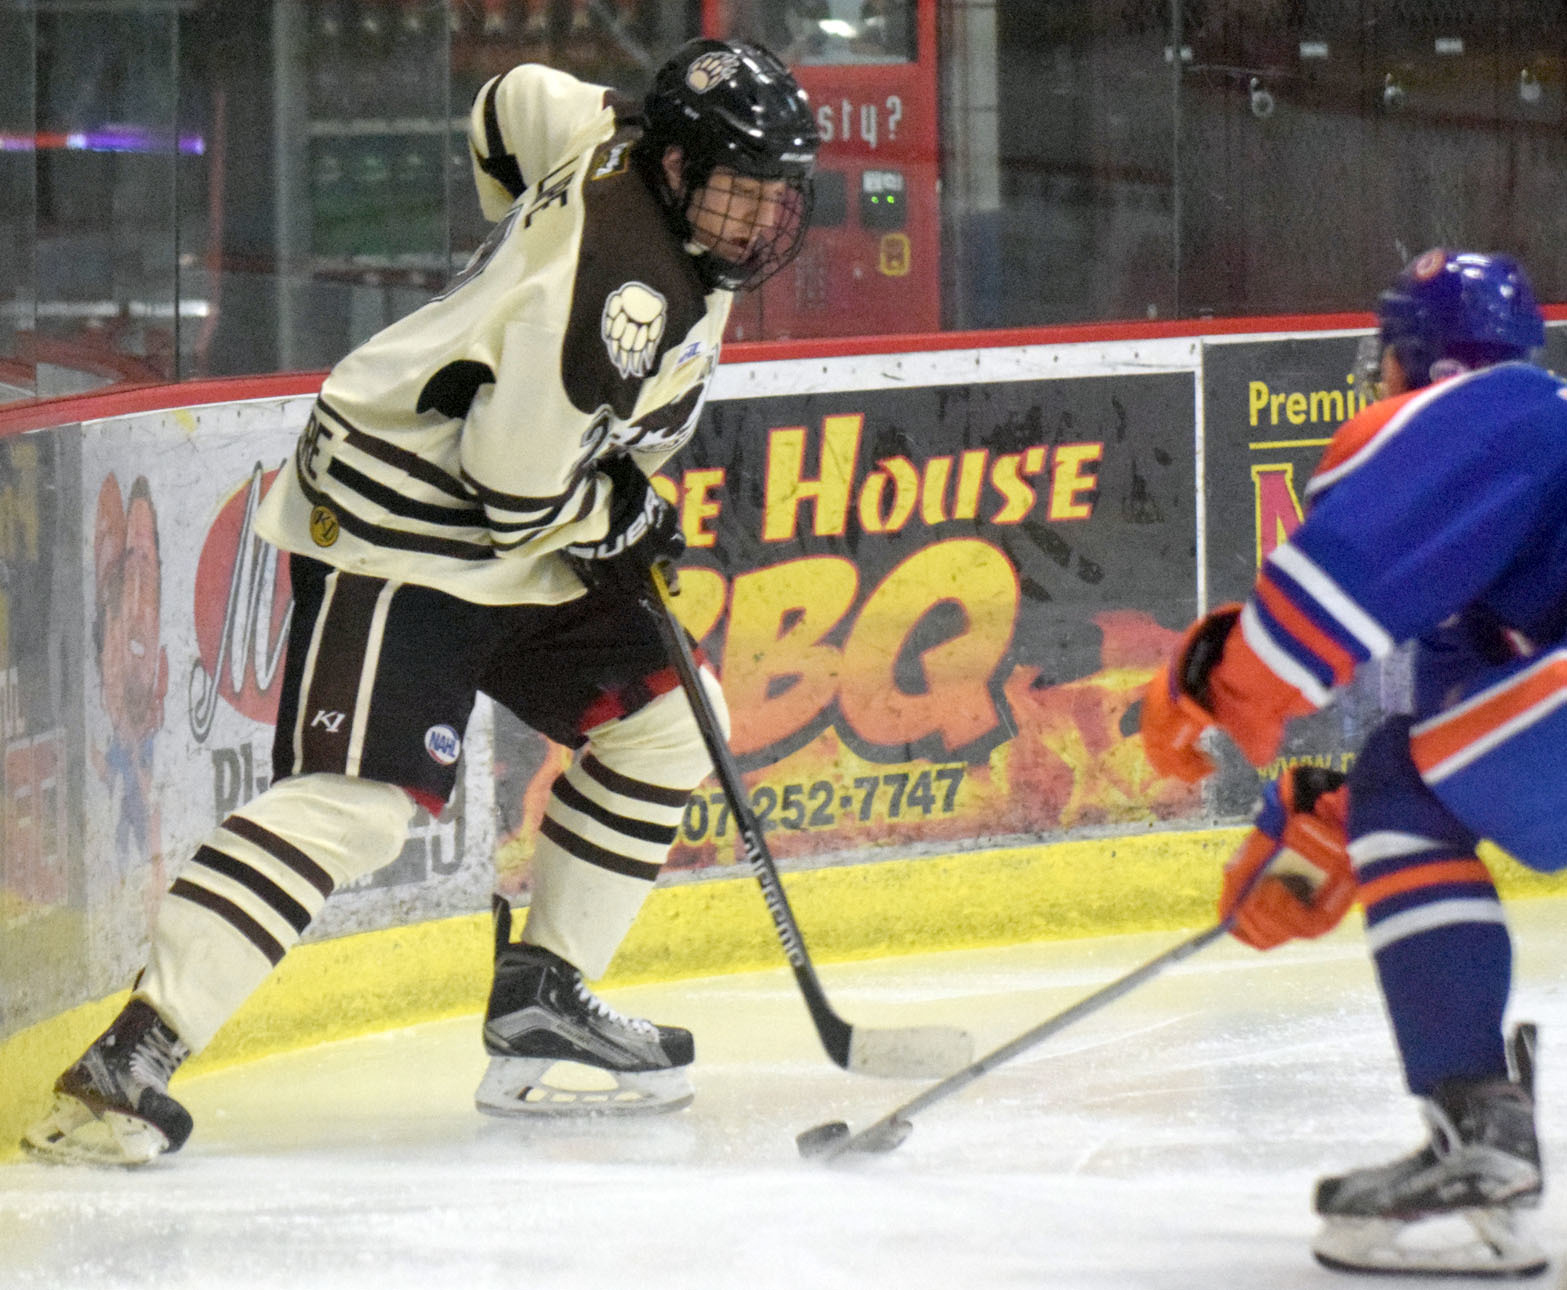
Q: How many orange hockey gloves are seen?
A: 2